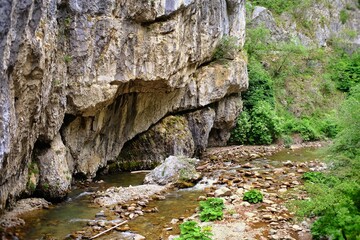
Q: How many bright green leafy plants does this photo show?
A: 3